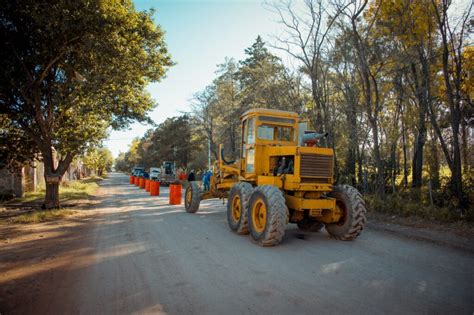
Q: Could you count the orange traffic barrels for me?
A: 6